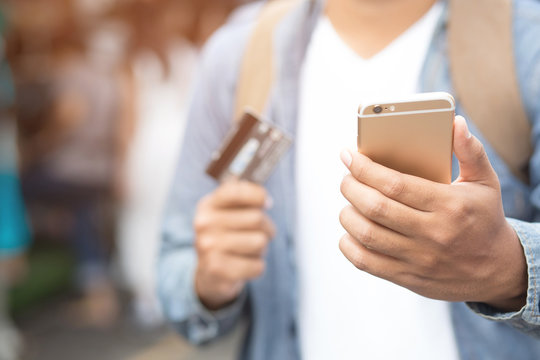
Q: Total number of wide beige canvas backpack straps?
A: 2